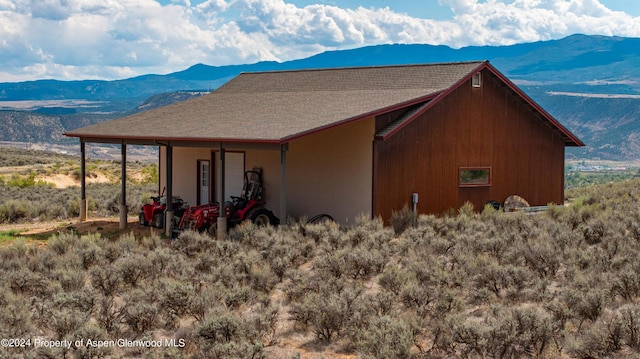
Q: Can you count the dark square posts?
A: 5